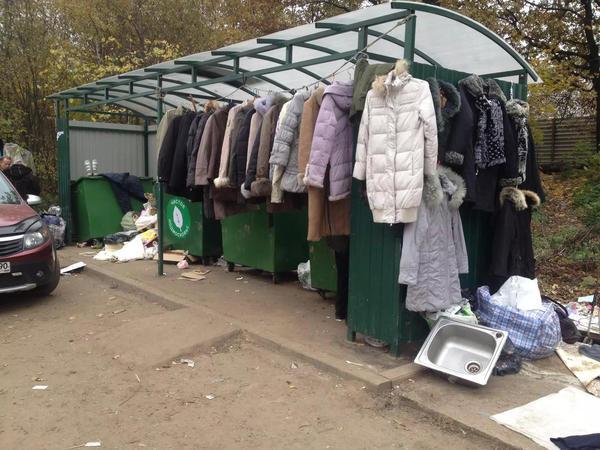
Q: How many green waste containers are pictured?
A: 4